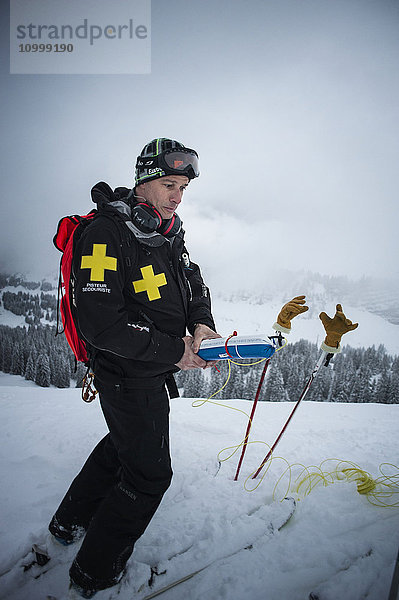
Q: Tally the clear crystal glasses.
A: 0